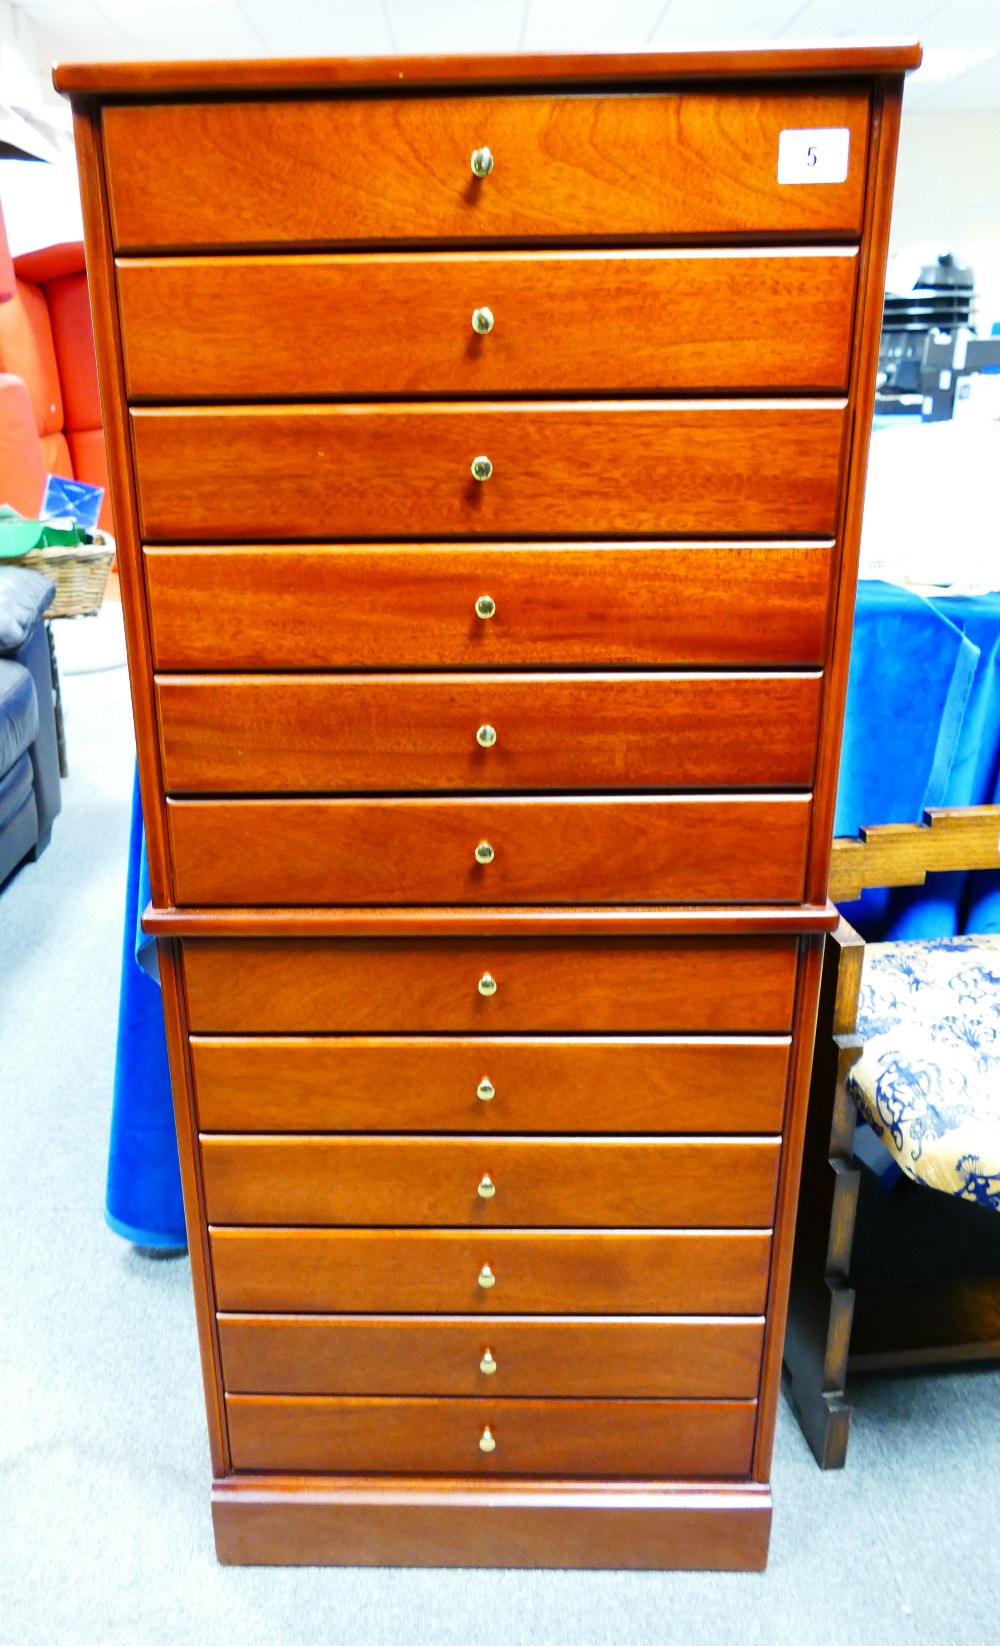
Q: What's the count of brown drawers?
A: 12